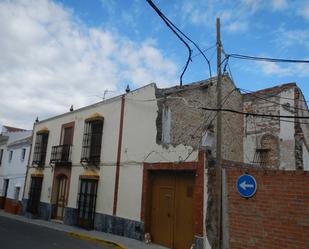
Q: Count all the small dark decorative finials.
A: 3